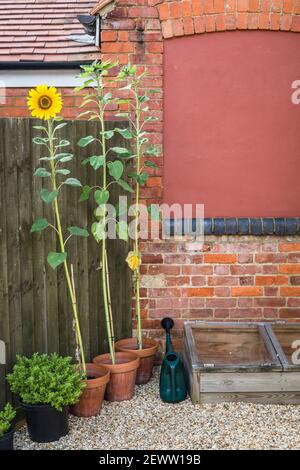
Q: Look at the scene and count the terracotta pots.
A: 3